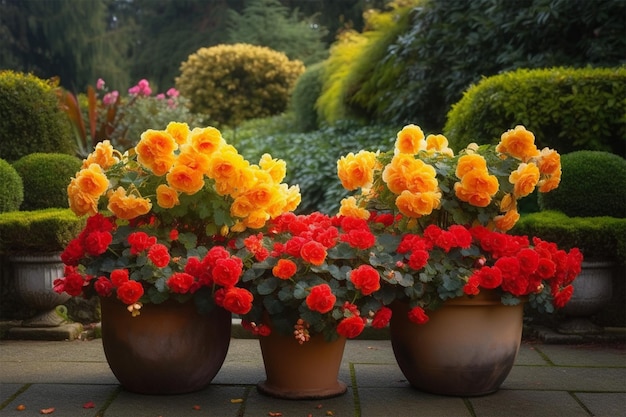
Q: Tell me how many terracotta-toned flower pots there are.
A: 3